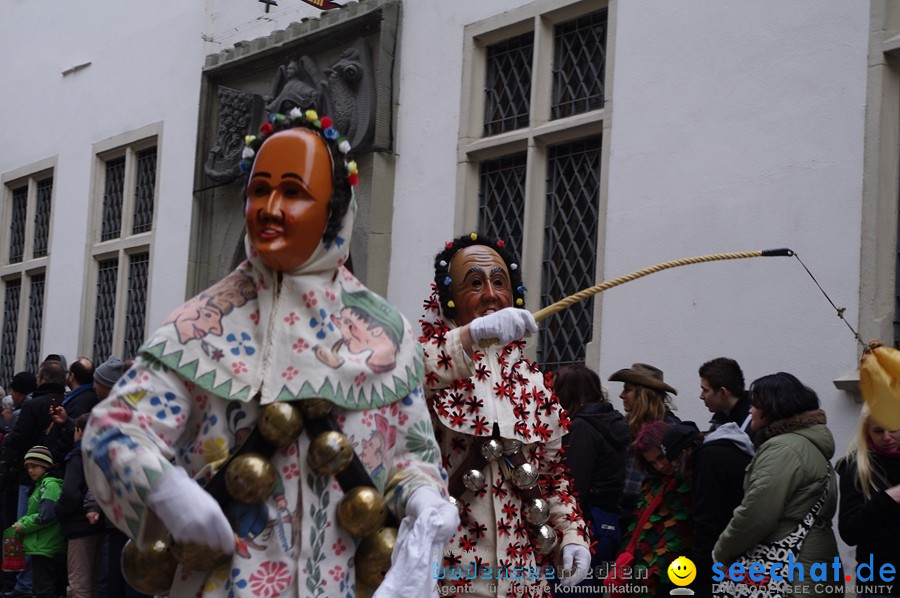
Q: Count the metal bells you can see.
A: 15